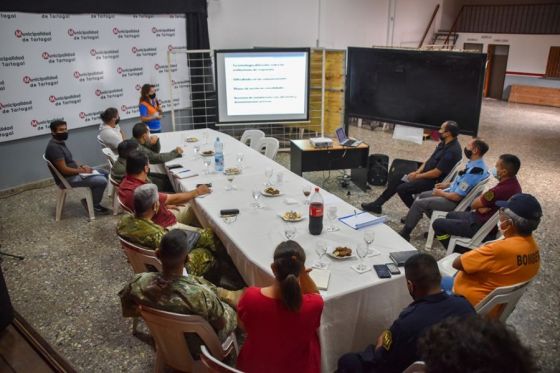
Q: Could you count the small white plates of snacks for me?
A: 6